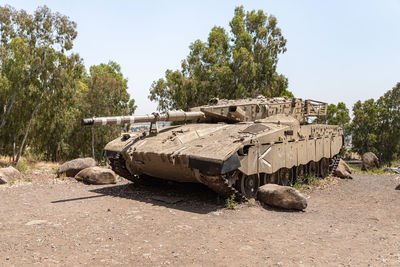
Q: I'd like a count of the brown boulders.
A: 6